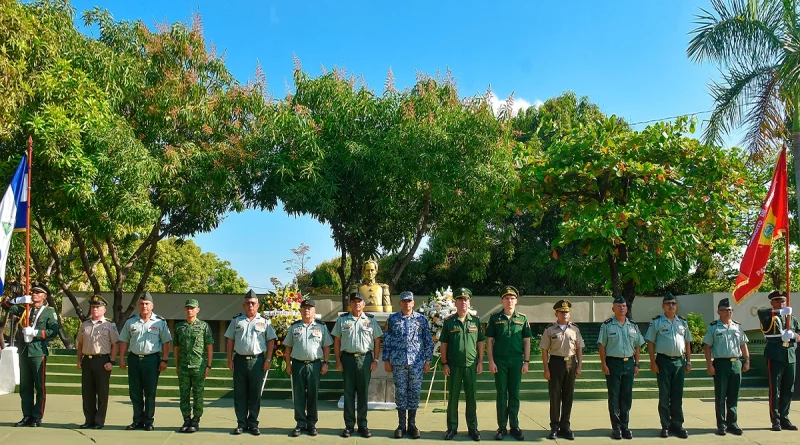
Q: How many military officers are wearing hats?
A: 15